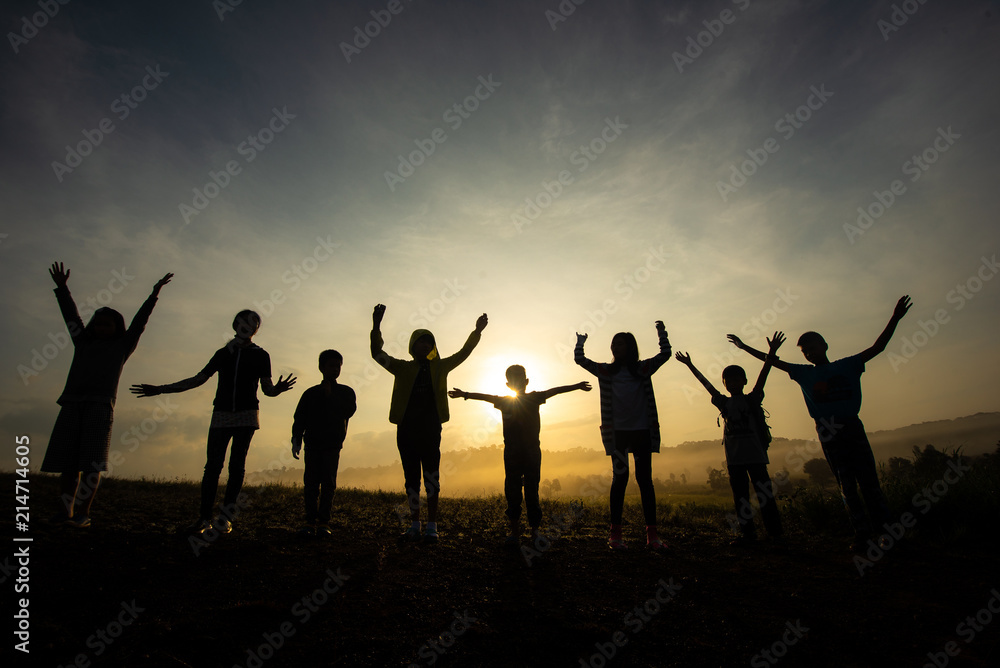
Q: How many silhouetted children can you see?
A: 8